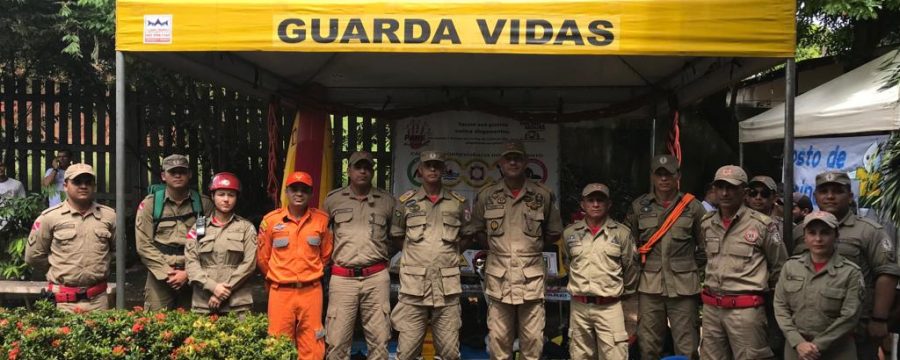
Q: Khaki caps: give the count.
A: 11